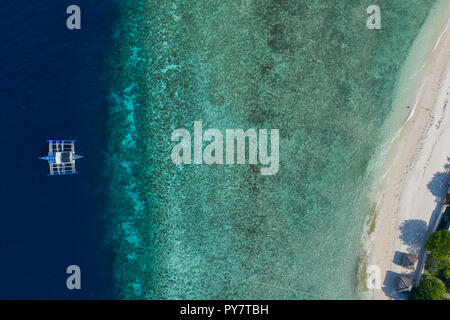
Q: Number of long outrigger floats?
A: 2